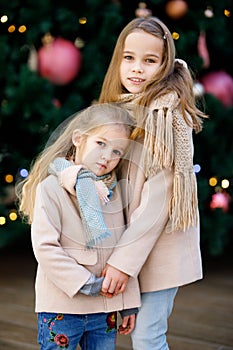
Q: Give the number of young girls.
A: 2